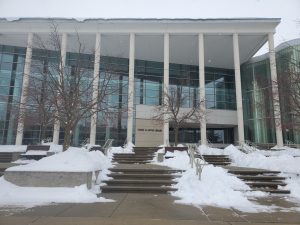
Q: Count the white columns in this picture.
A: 8